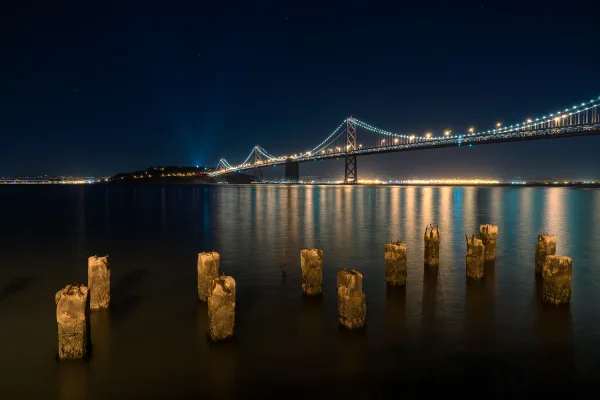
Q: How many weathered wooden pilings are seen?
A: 12